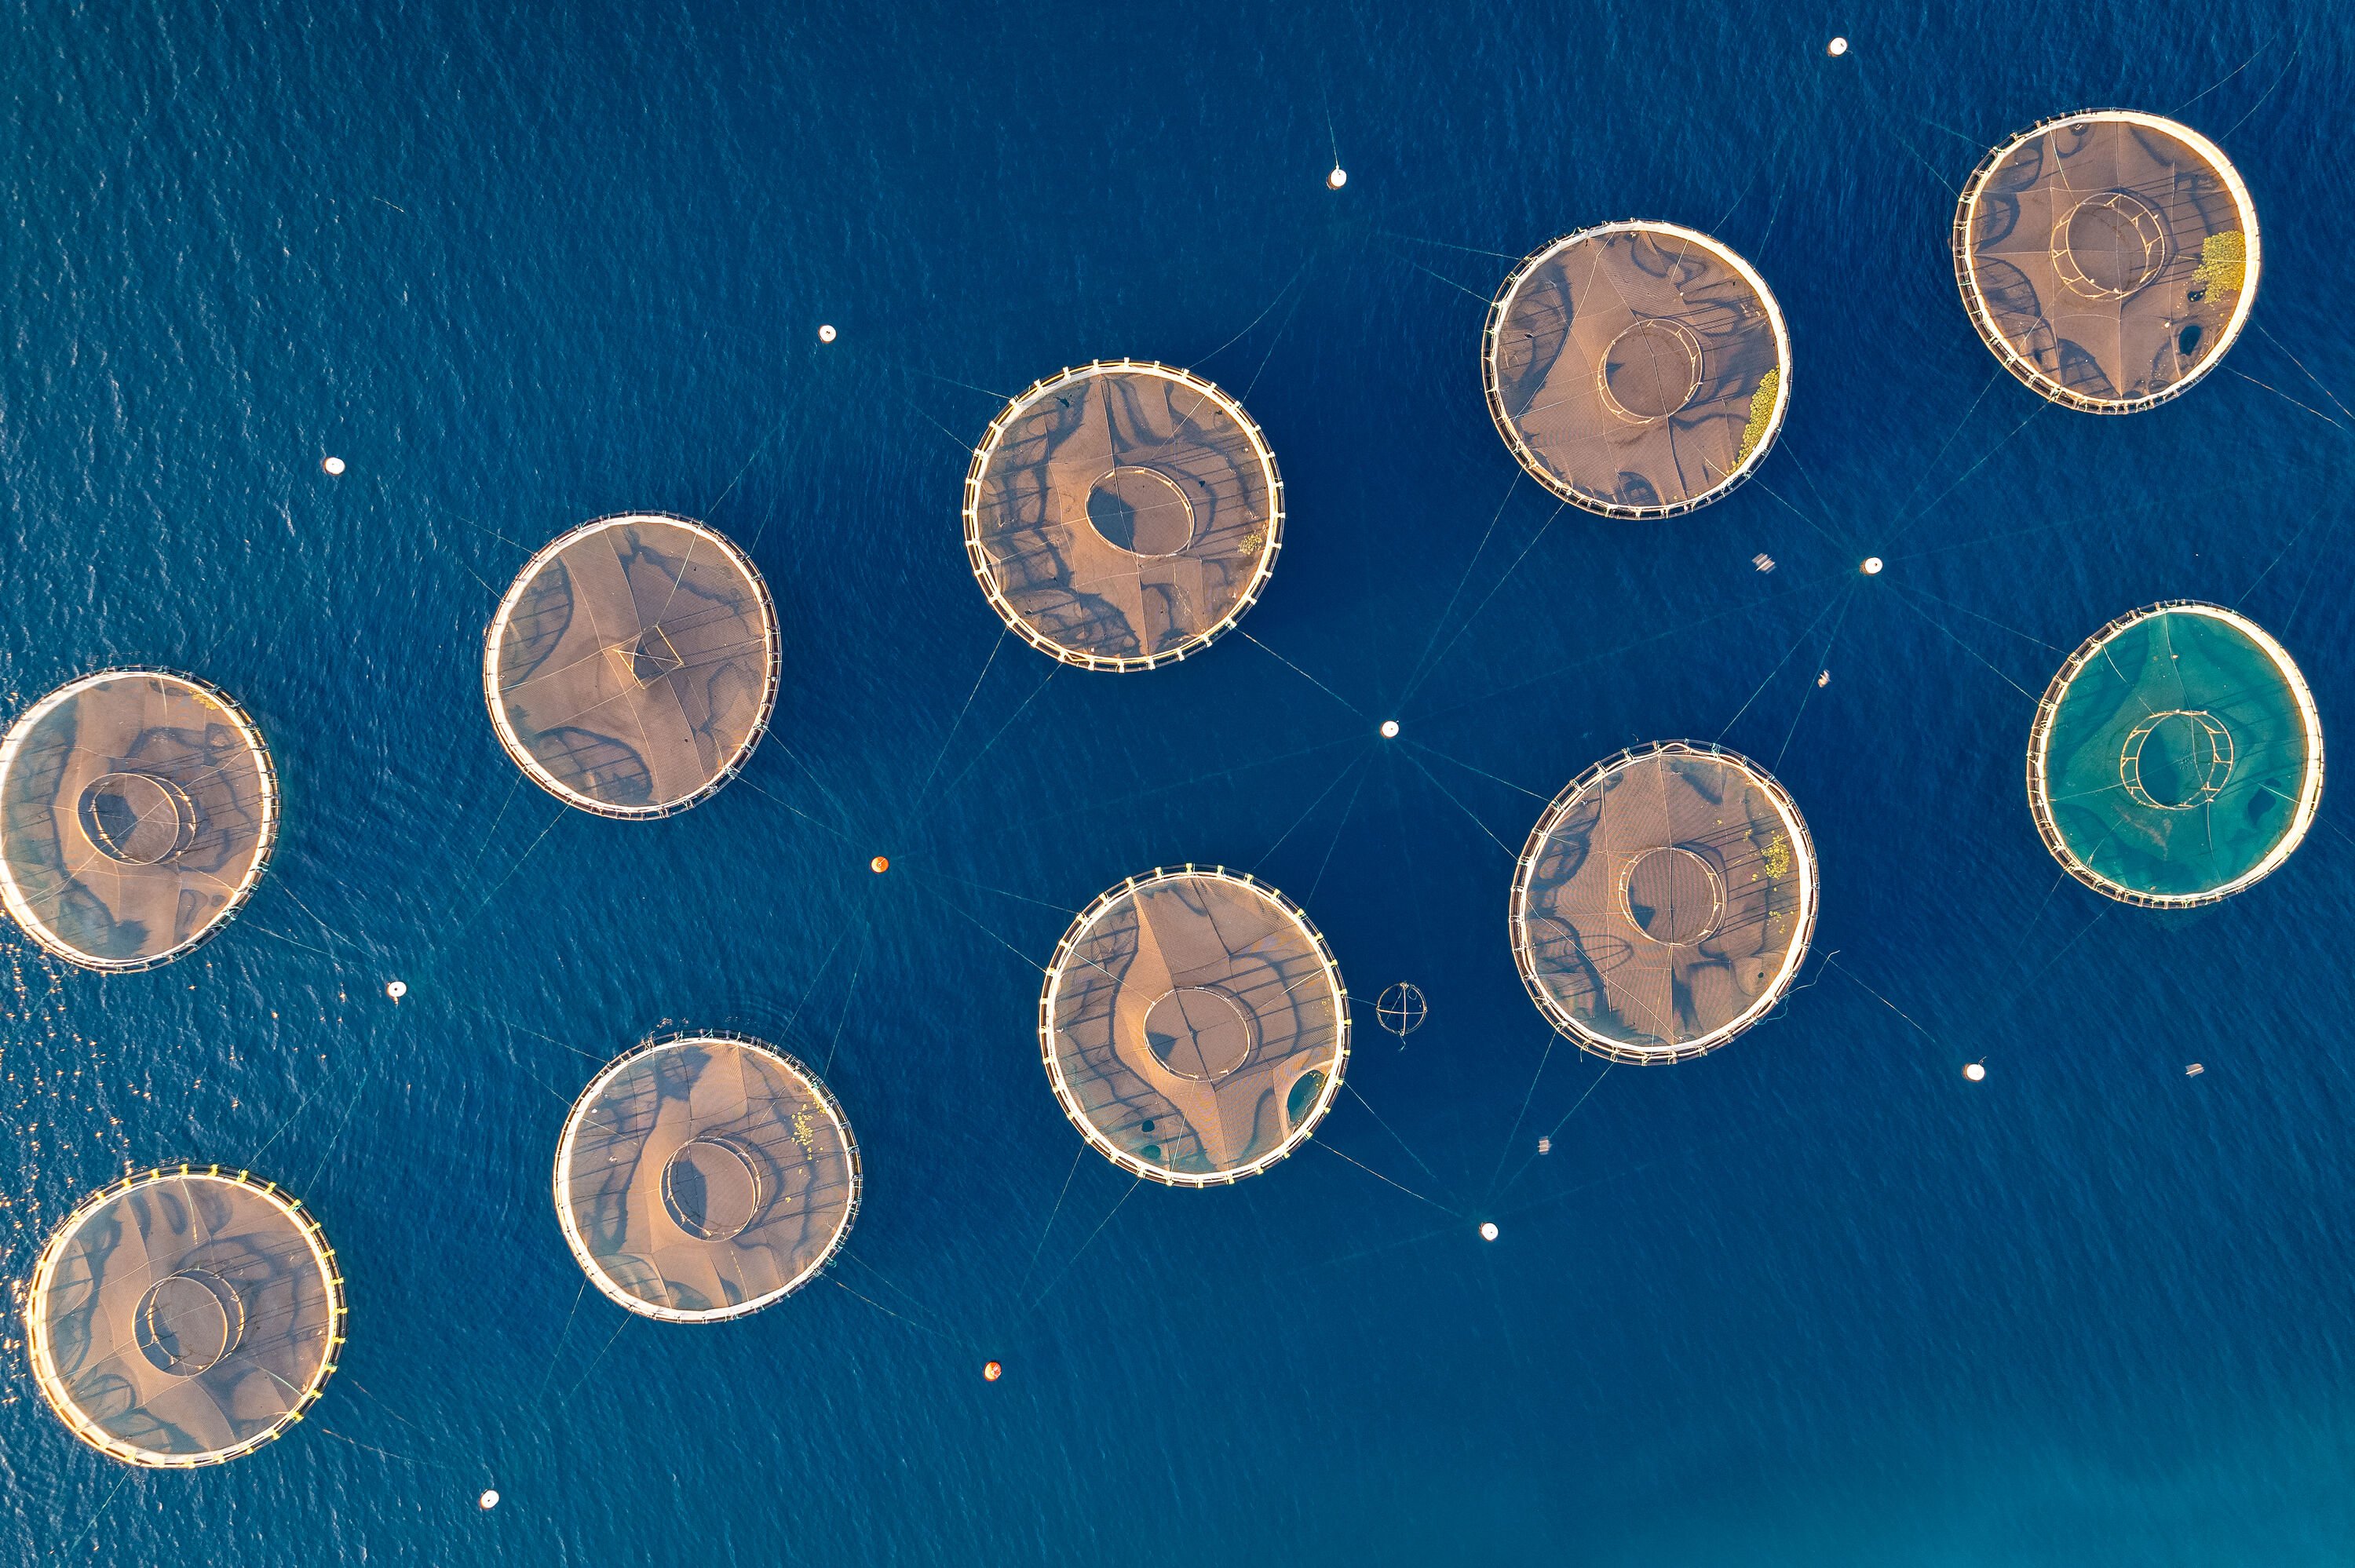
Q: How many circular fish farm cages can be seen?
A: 10